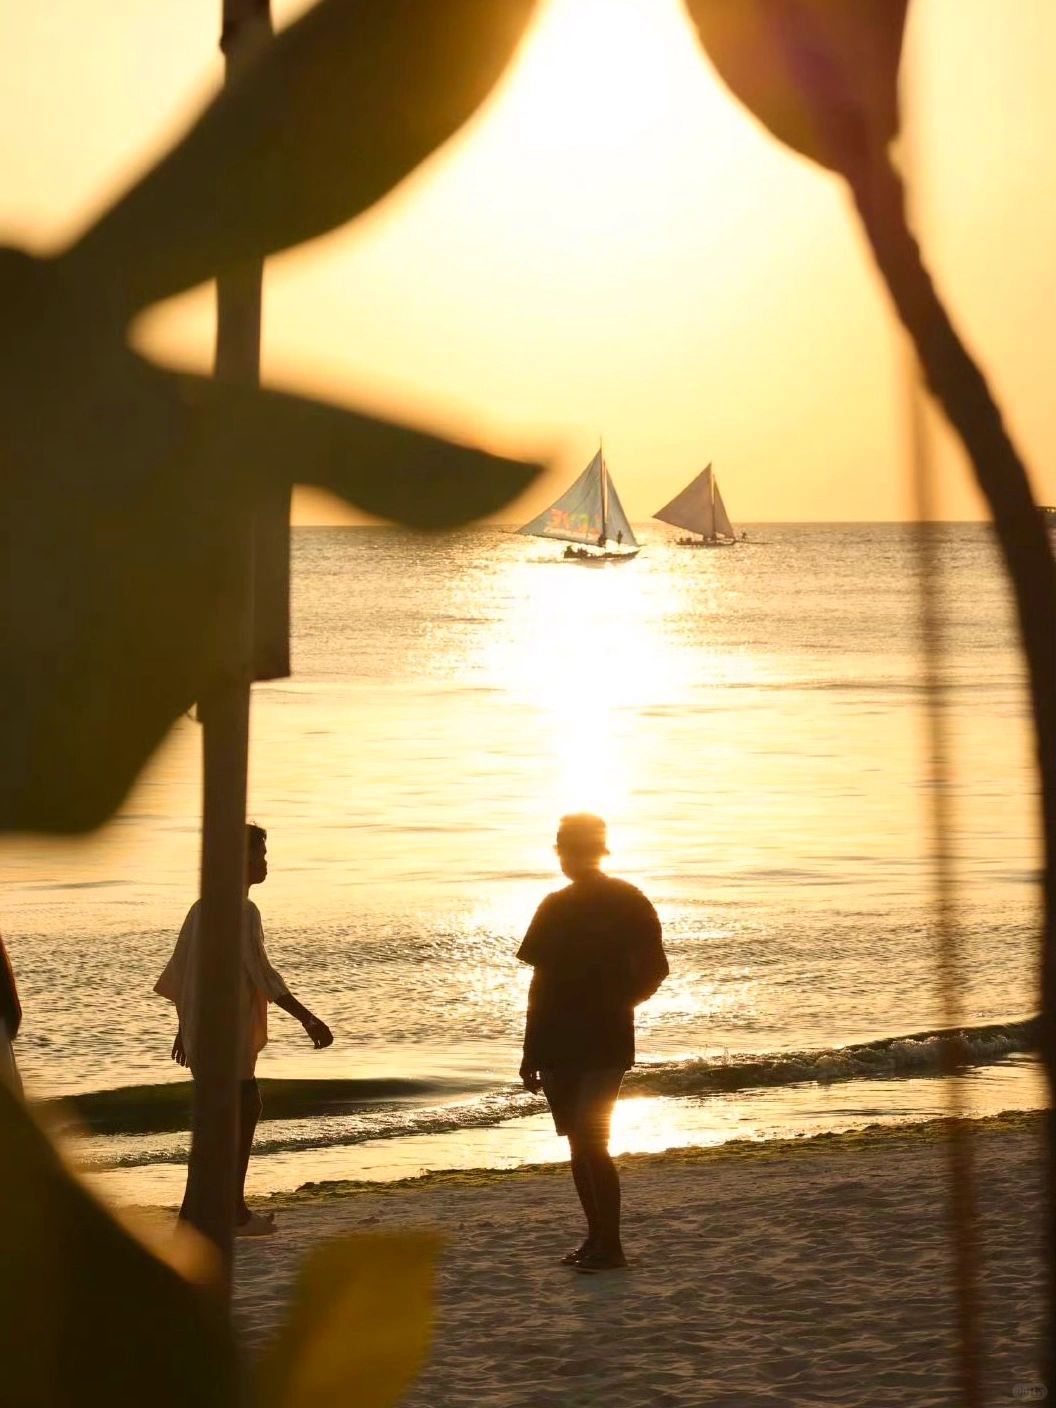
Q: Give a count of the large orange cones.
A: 0